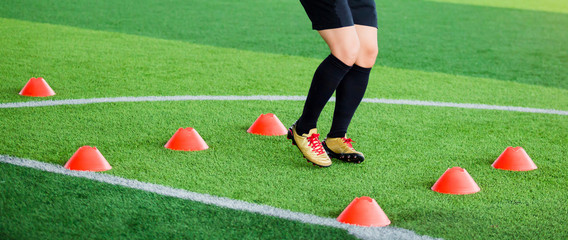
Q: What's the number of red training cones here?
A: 7